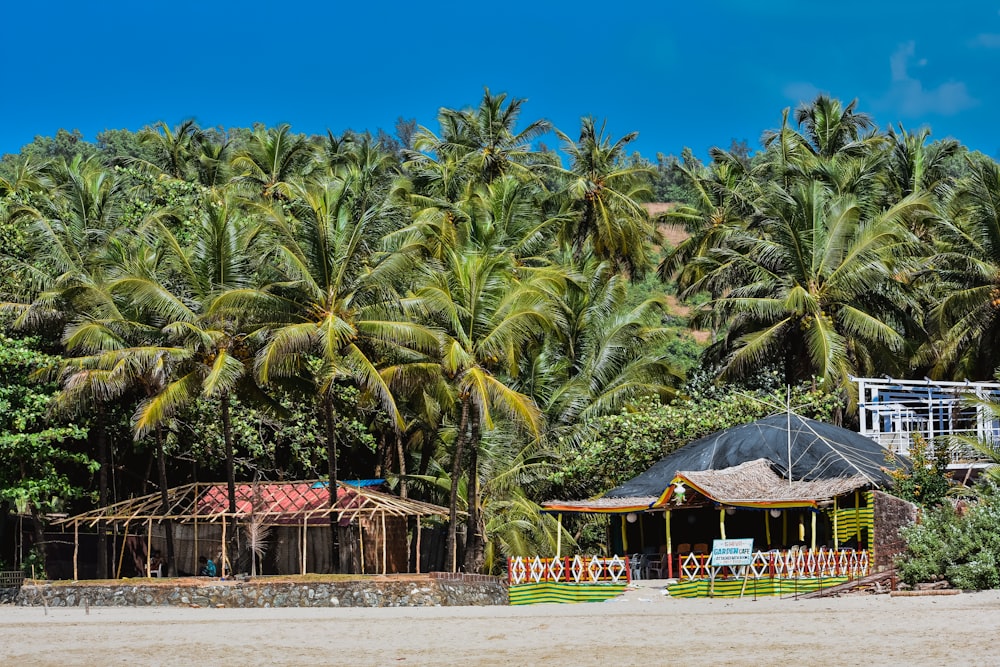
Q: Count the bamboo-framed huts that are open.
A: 1